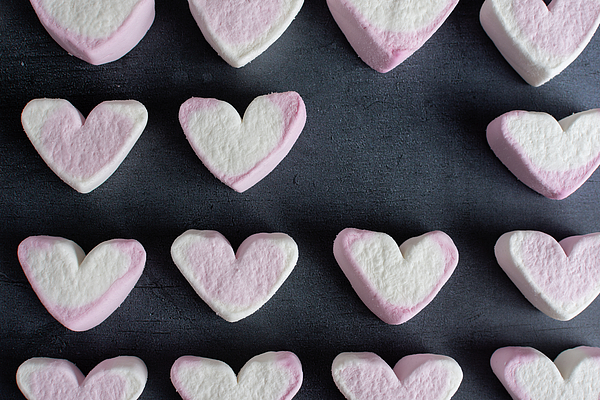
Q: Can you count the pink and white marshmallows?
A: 15